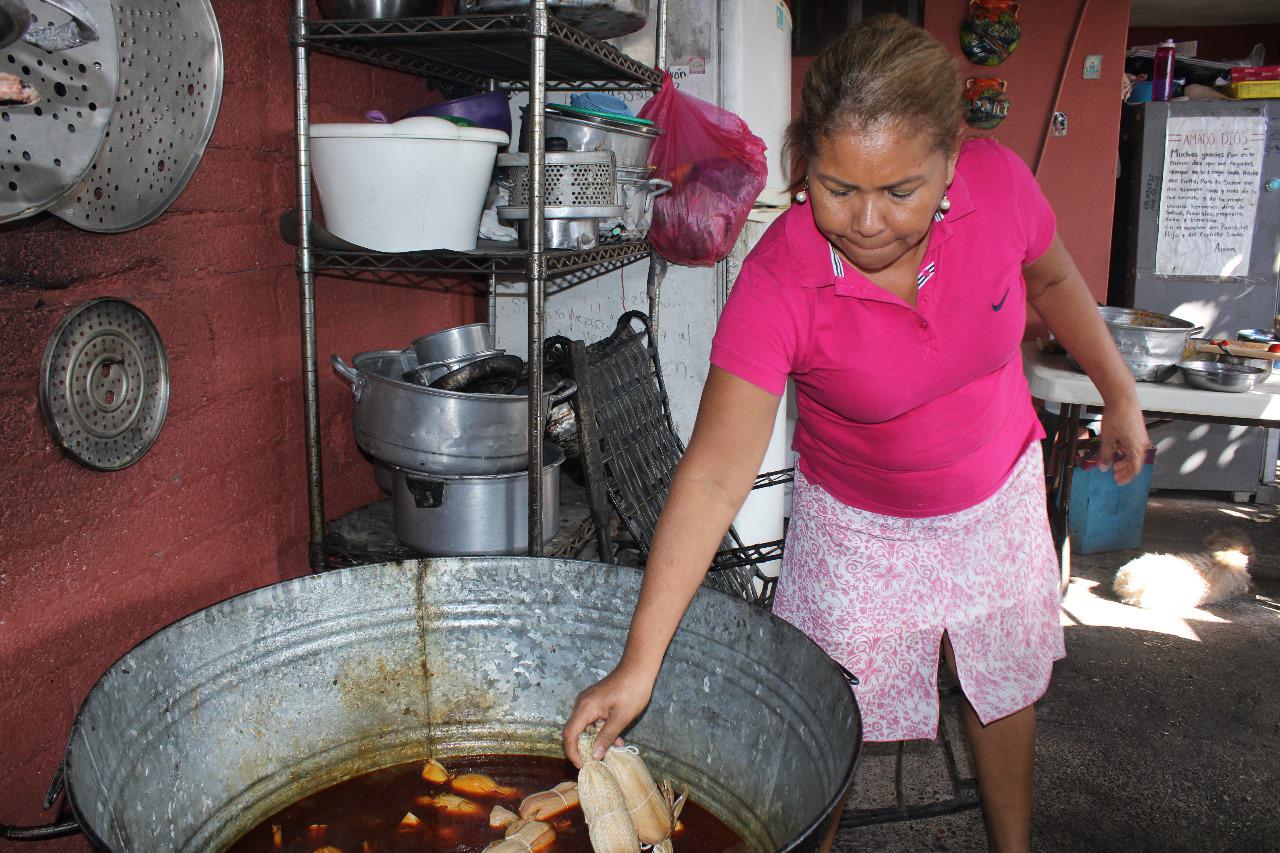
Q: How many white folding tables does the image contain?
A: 1